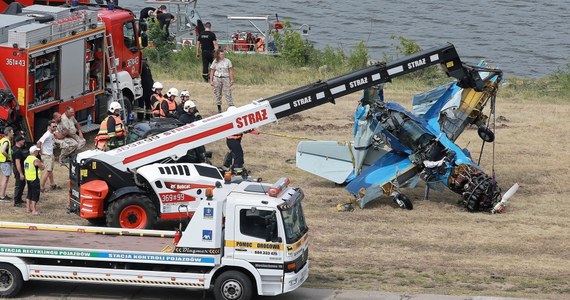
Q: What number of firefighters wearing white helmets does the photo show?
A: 5